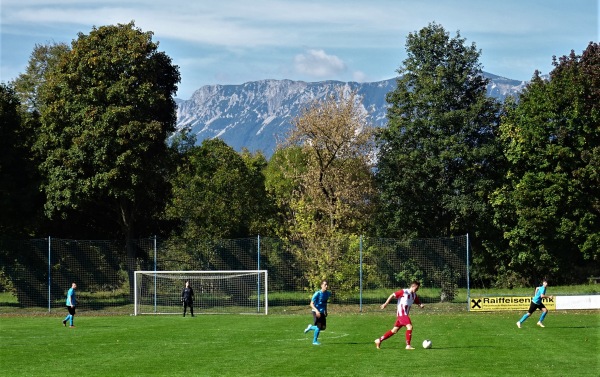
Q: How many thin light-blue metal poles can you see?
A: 5